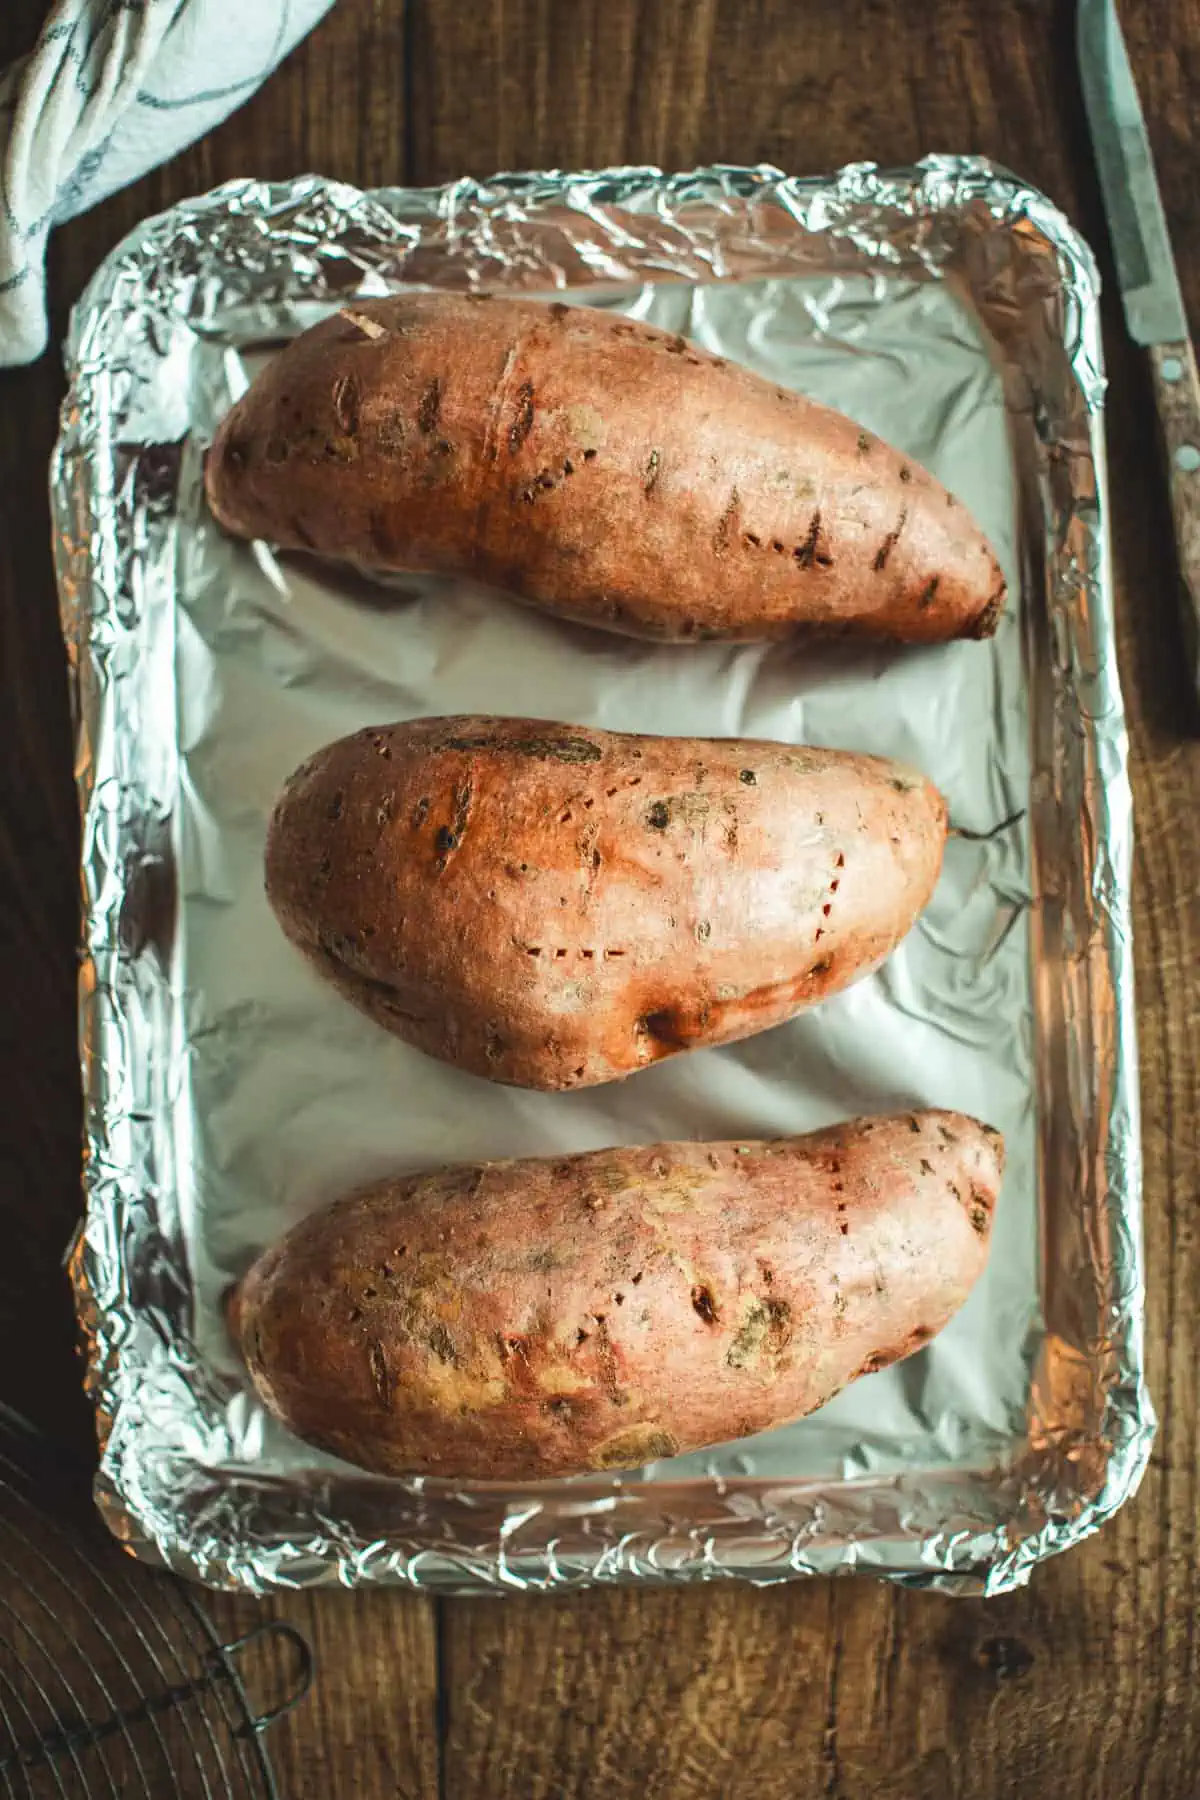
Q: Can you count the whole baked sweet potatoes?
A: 3